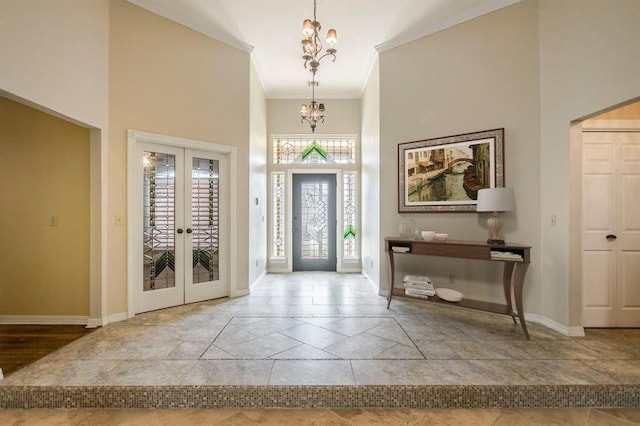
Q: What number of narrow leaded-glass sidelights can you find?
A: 2